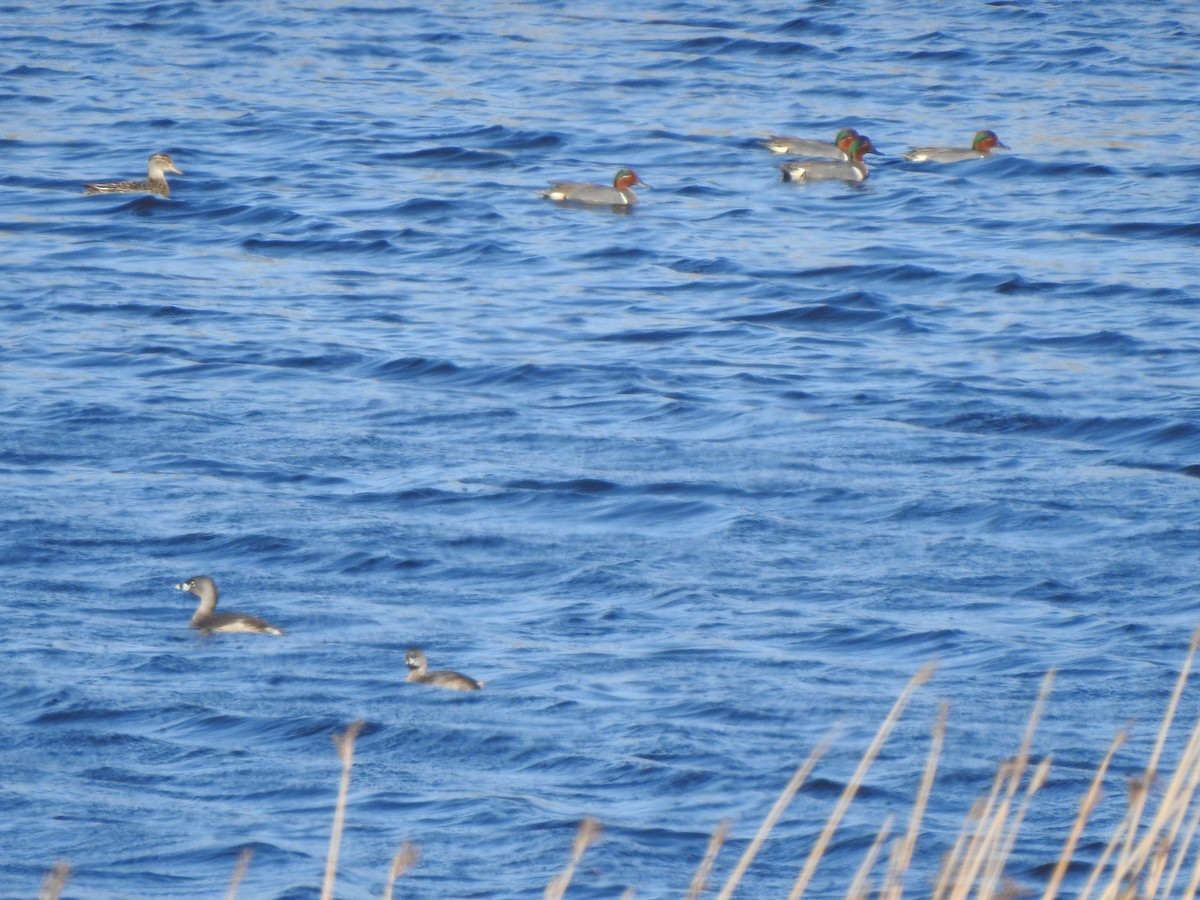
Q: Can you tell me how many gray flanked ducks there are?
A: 4